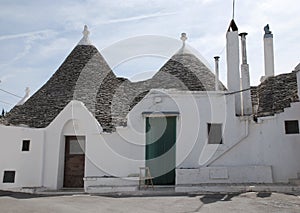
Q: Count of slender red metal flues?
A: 0